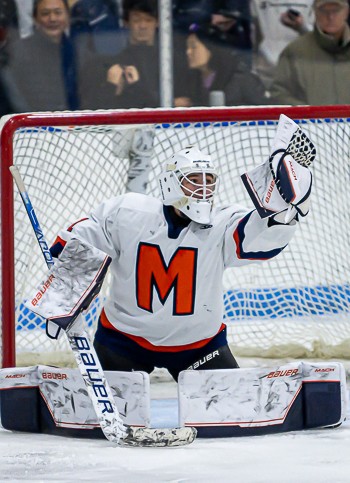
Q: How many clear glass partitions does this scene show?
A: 2